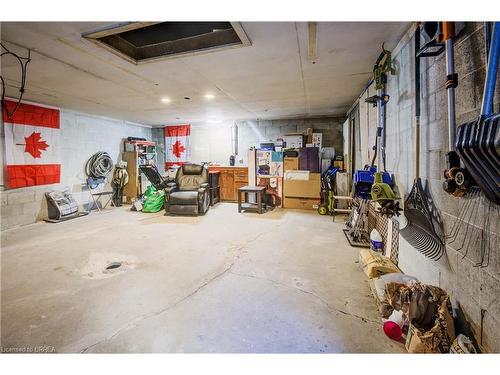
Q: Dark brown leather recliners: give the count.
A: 1